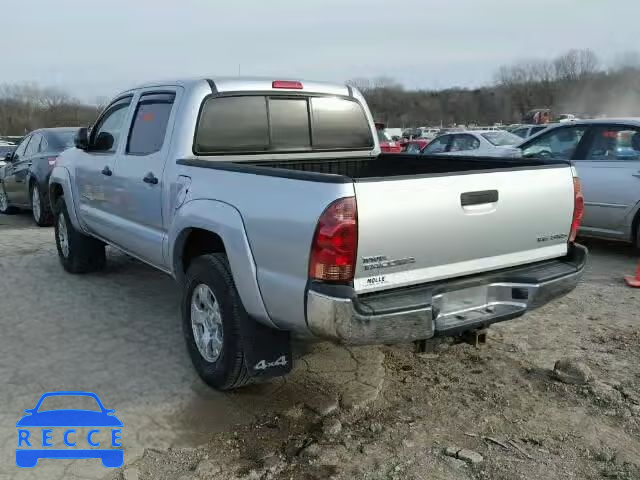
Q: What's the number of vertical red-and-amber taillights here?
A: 2